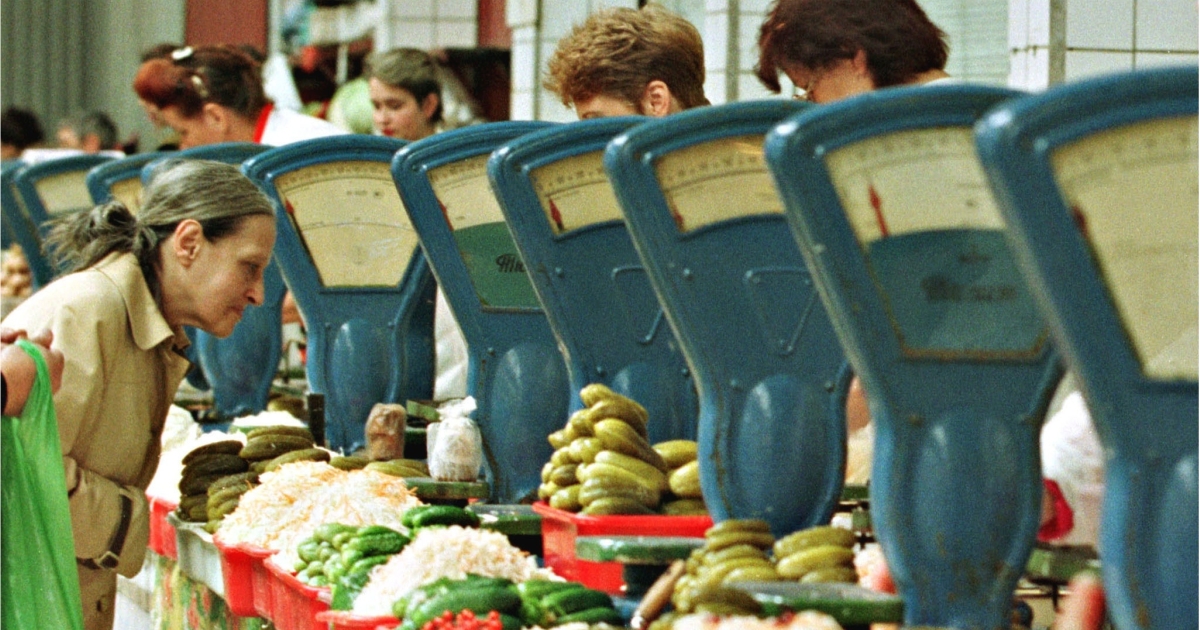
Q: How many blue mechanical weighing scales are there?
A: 10